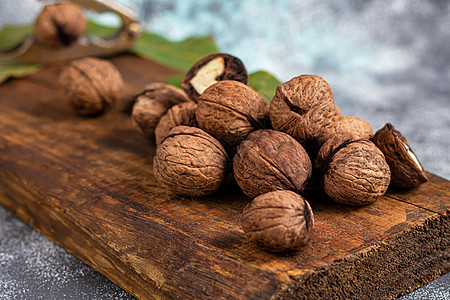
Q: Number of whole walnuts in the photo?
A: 11